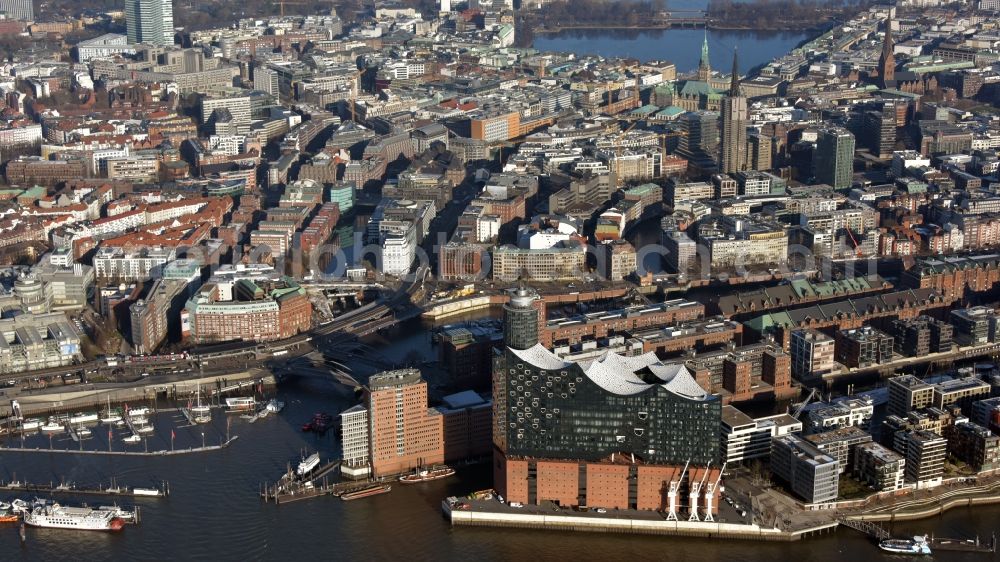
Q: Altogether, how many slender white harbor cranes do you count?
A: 3